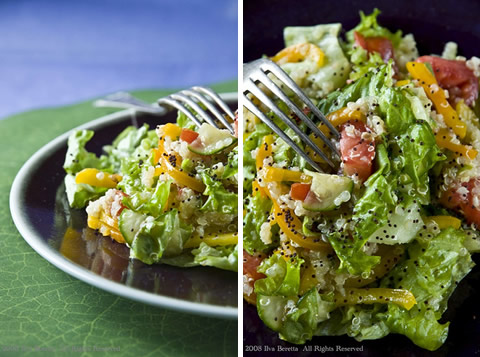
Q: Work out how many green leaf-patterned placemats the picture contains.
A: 1